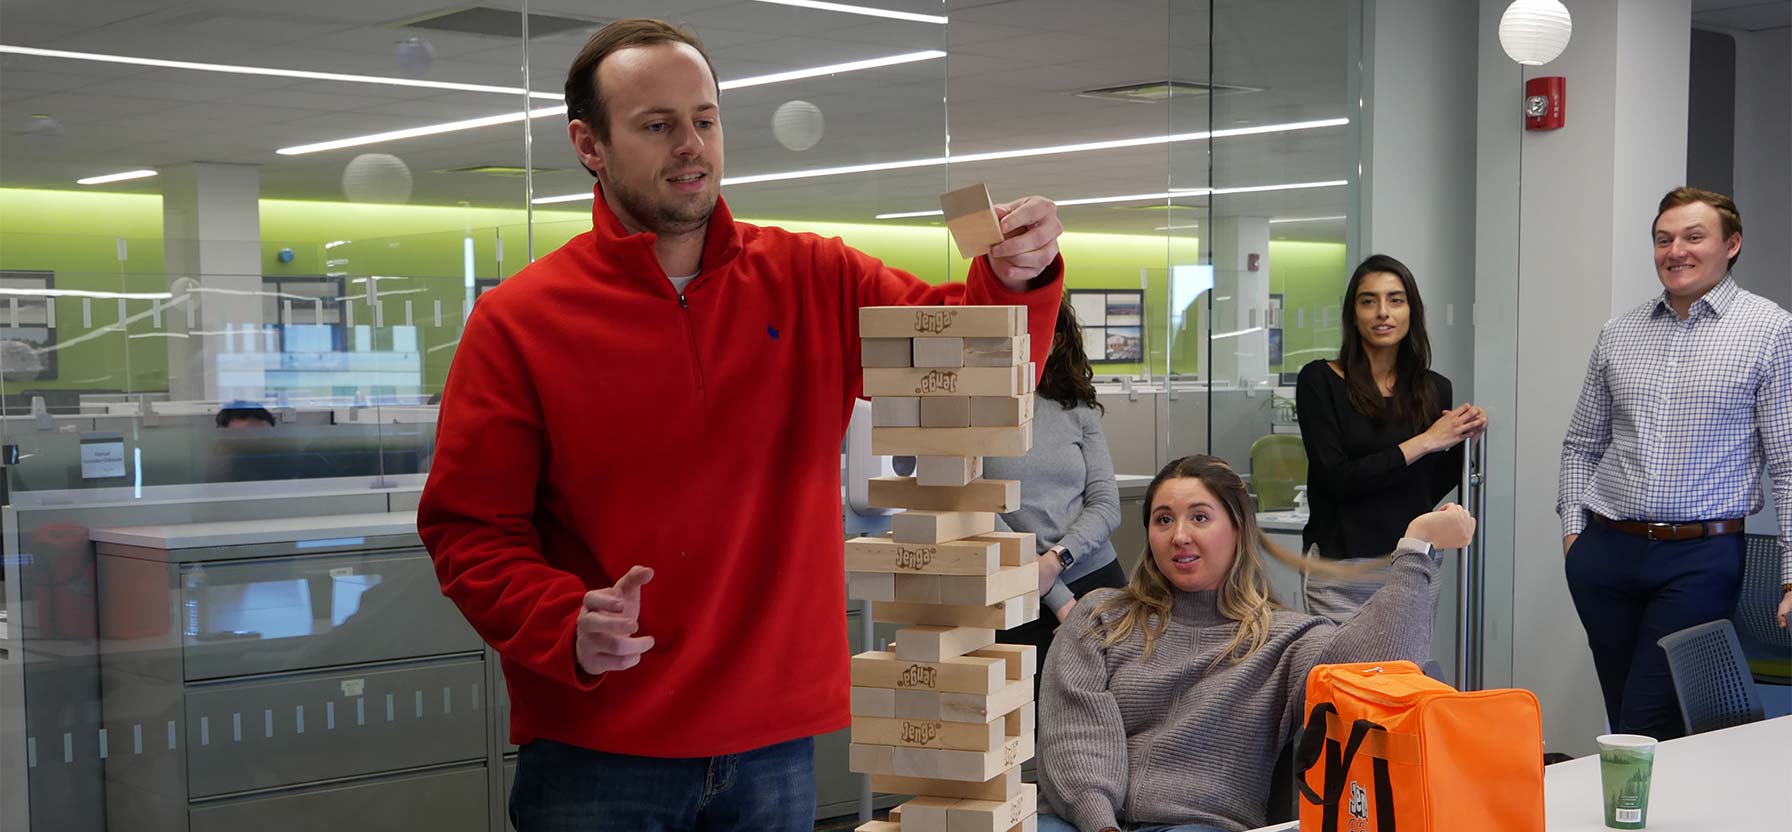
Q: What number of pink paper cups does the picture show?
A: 0